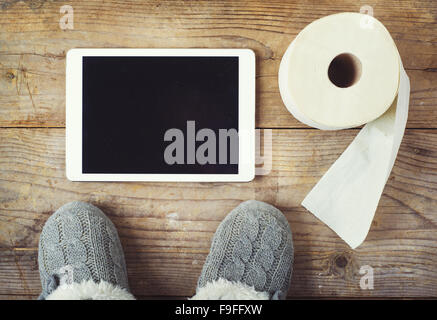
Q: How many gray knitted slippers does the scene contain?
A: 2